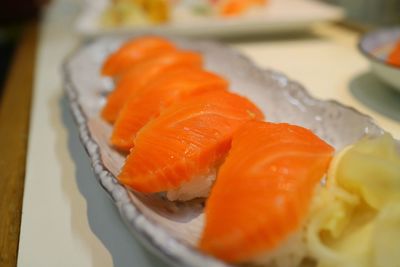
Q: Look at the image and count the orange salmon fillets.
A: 5